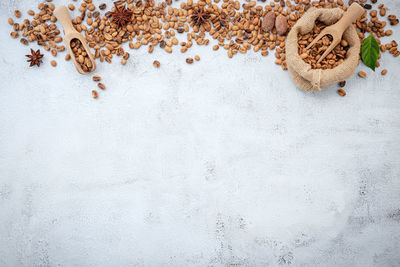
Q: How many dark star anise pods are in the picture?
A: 3